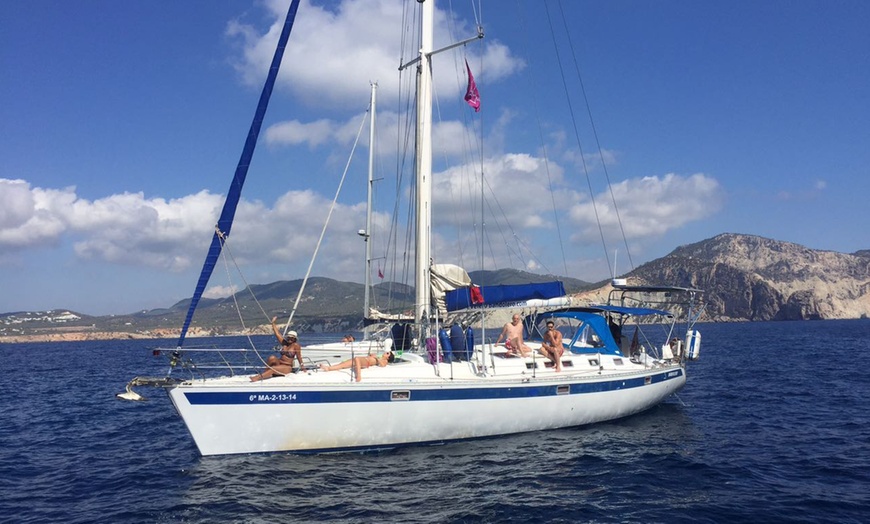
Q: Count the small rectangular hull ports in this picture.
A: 3